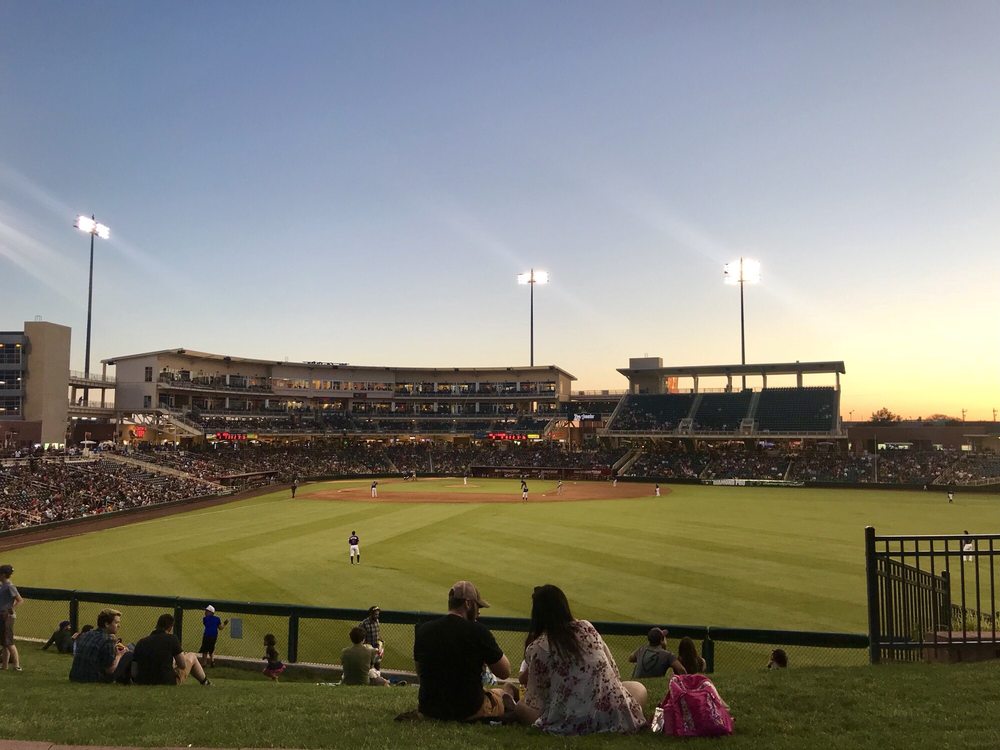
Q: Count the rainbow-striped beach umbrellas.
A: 0